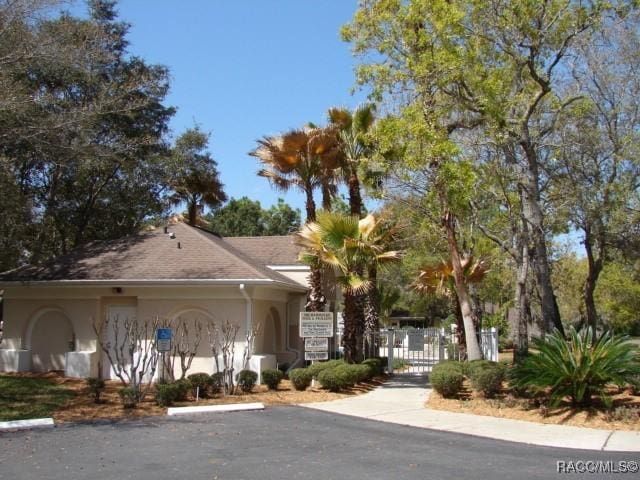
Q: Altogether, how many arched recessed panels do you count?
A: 3